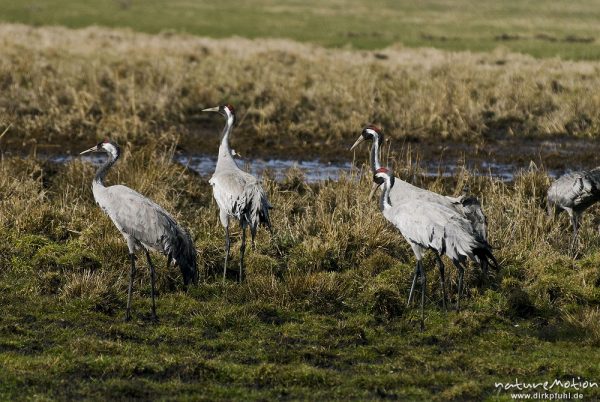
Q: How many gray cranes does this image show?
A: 5